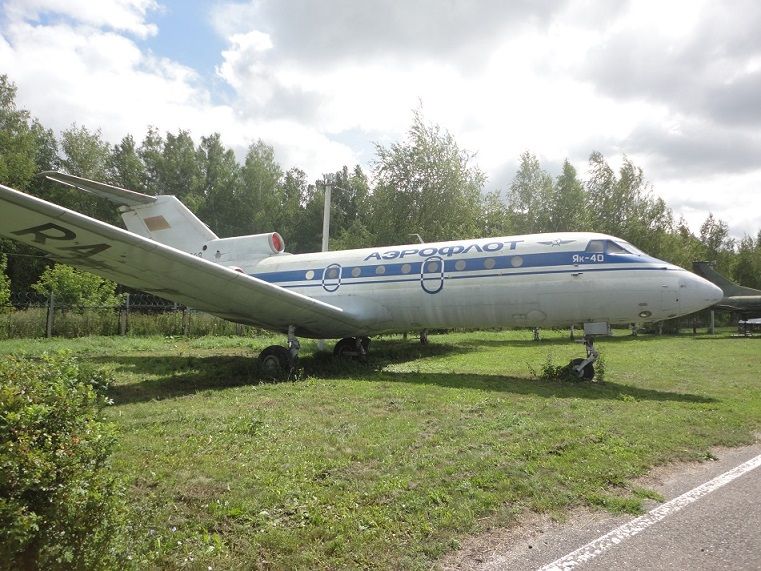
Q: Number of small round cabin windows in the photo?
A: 9